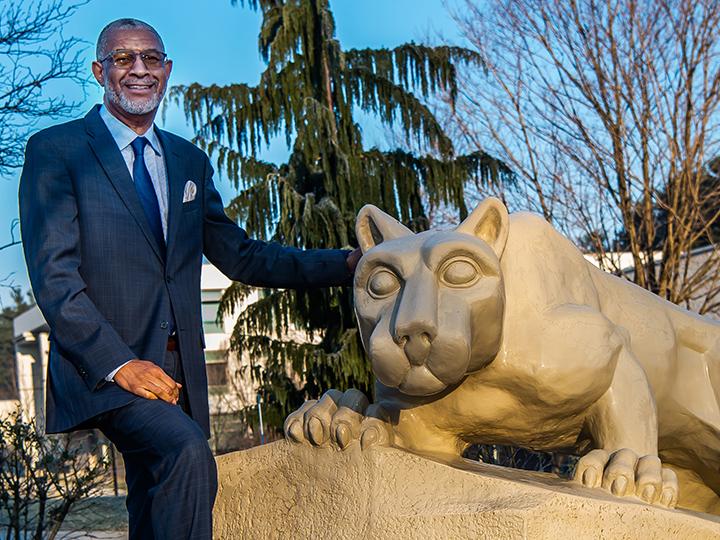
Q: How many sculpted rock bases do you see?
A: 1